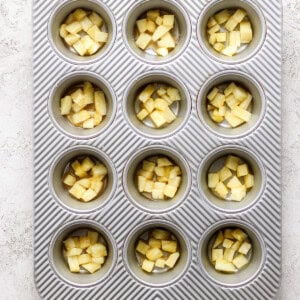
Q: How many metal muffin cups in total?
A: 12